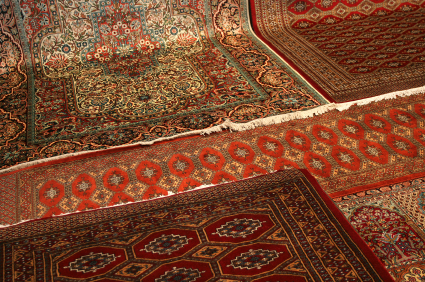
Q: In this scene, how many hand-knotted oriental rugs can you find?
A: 5